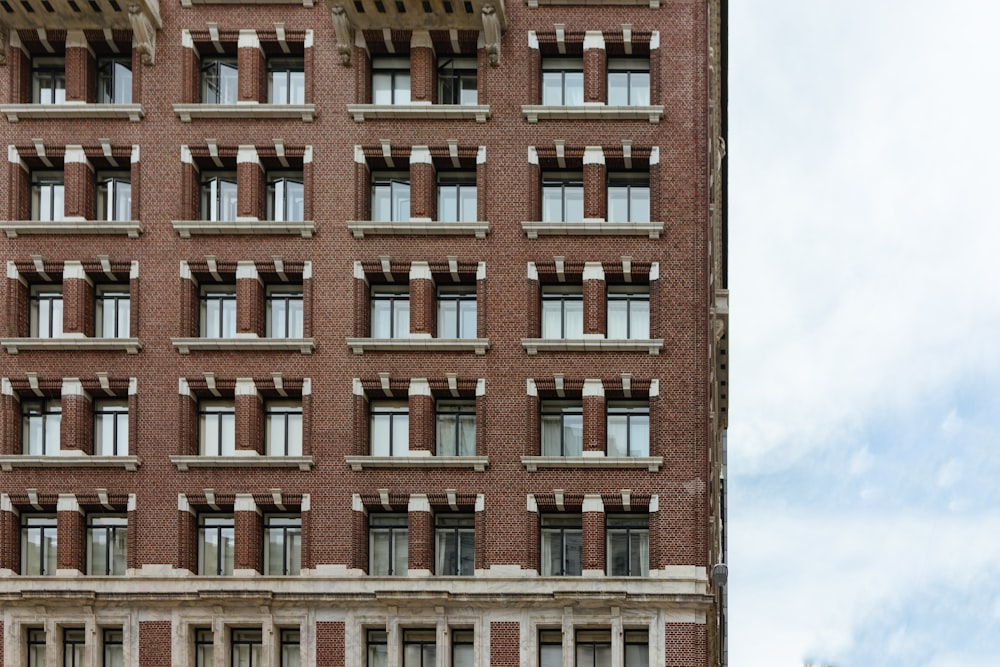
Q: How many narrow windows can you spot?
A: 8